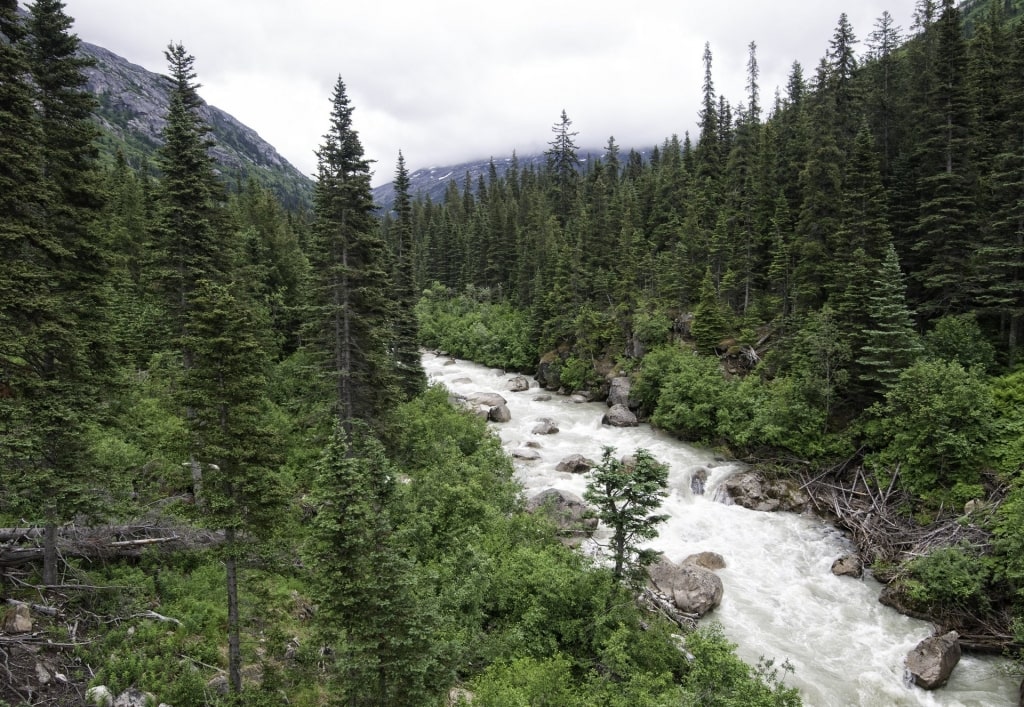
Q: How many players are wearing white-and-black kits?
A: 0